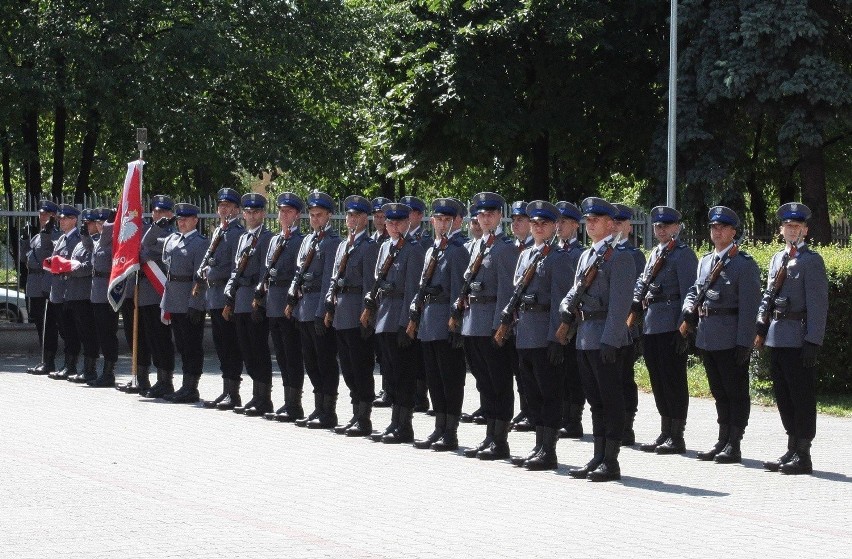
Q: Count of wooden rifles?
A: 13